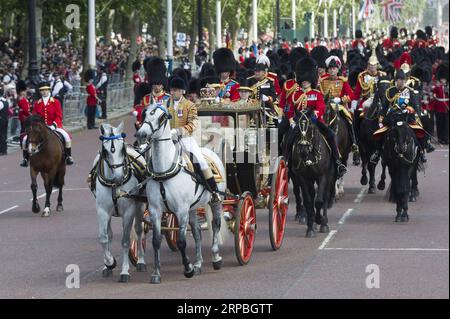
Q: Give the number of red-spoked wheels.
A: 4